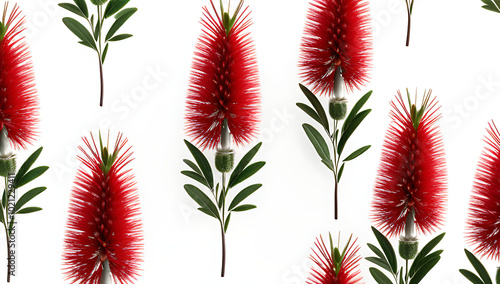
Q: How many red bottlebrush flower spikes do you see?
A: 7